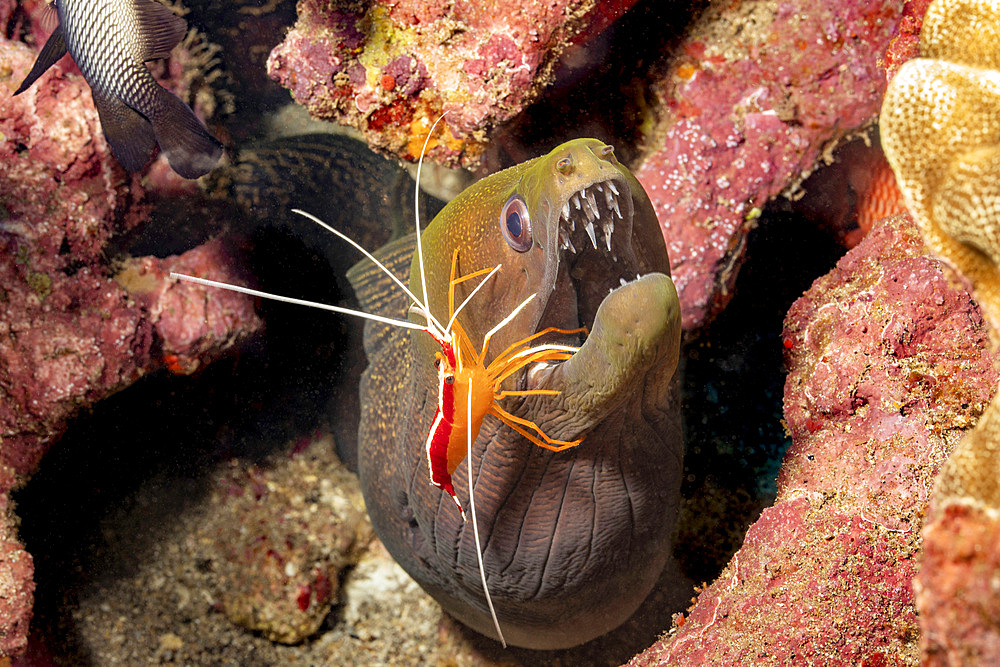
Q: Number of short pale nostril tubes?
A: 2